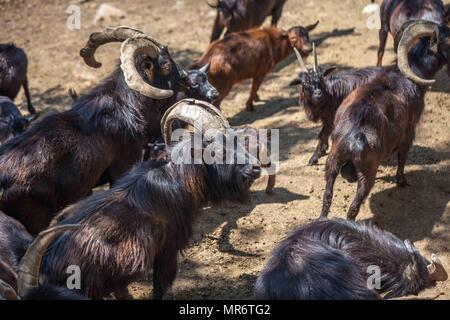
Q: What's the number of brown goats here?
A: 1